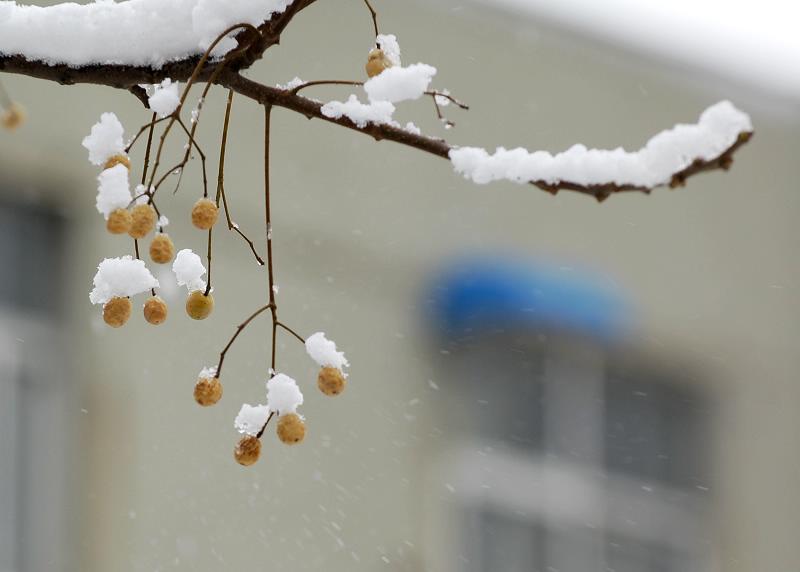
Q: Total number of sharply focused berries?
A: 13